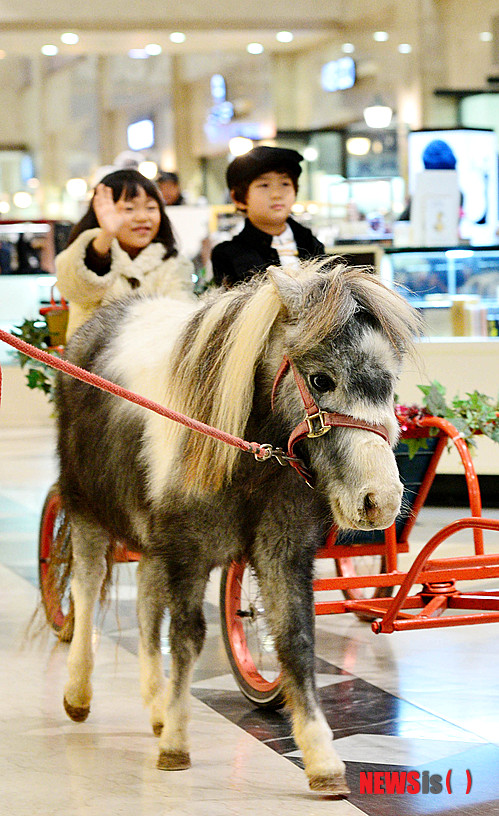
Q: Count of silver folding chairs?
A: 0